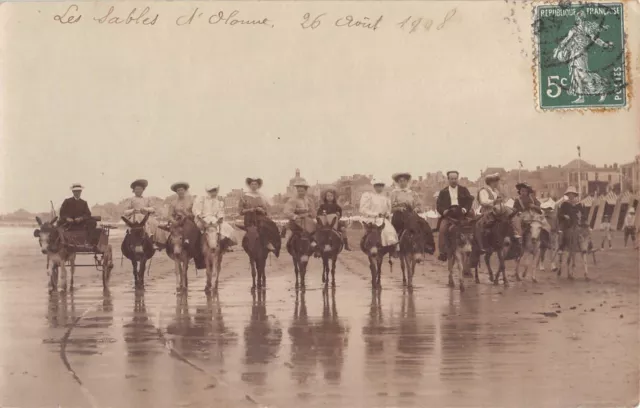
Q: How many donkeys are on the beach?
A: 13